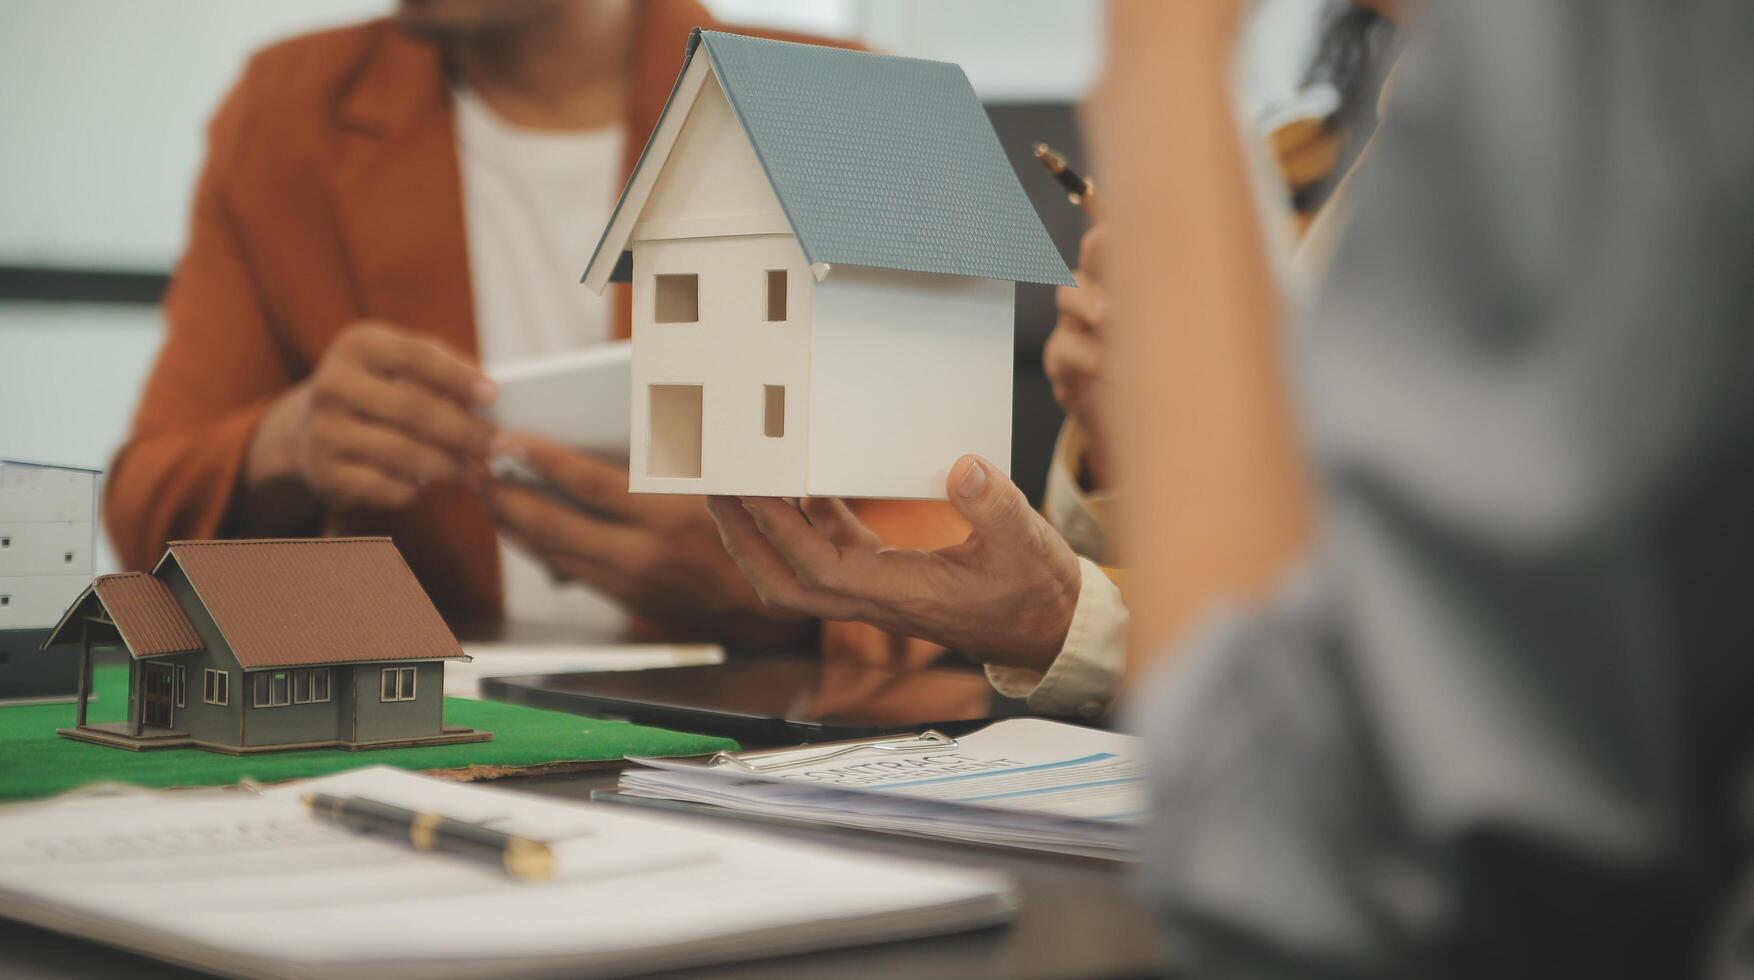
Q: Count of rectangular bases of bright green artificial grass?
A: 1